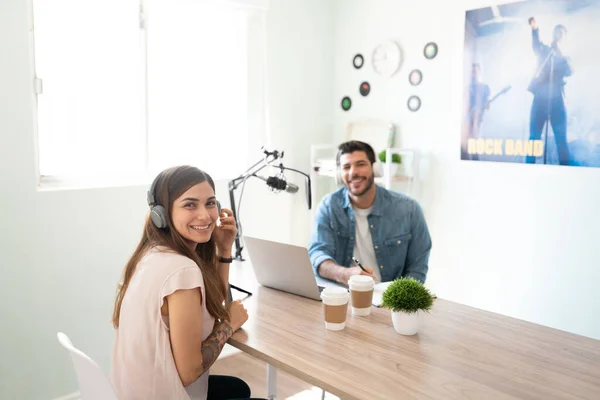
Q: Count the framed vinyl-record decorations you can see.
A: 6